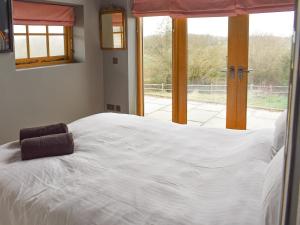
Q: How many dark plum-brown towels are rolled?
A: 2